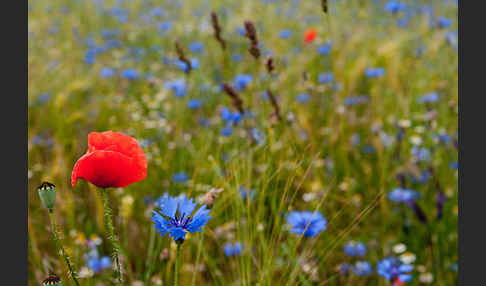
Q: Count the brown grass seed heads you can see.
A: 7